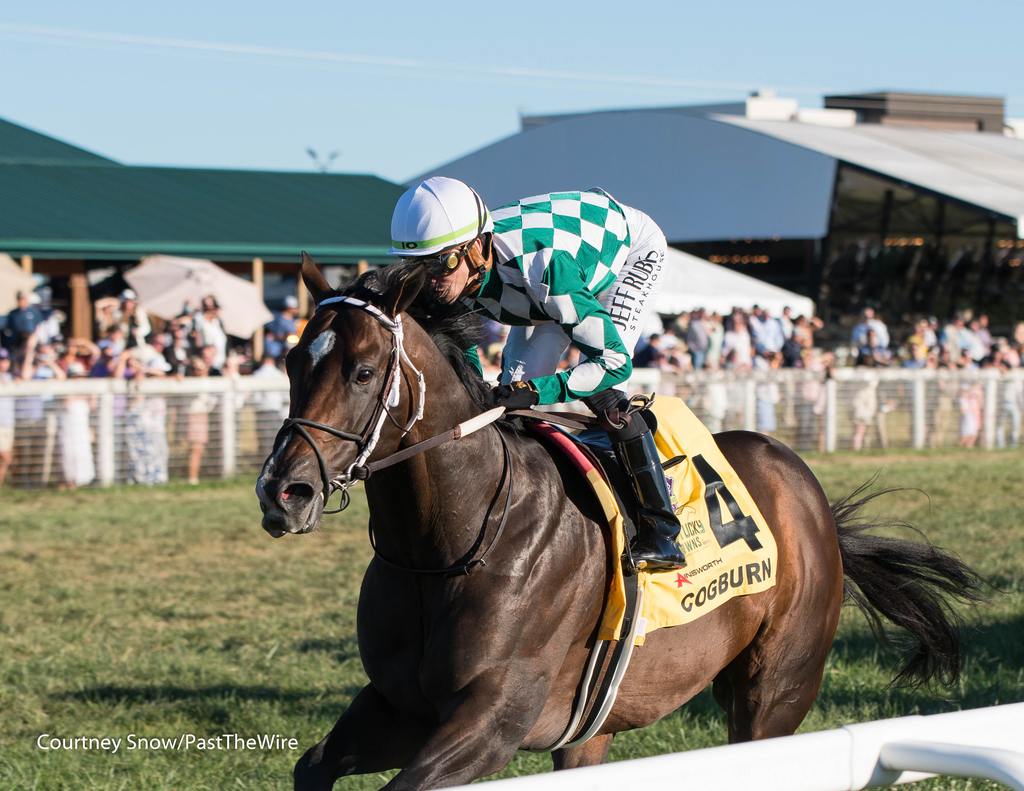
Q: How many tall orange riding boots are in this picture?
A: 0